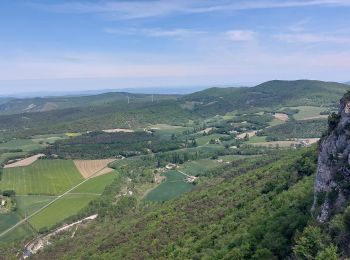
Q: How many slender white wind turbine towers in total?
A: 2